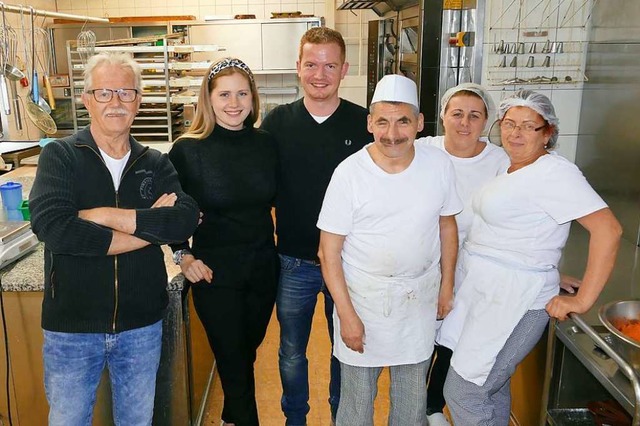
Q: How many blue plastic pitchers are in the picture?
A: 1